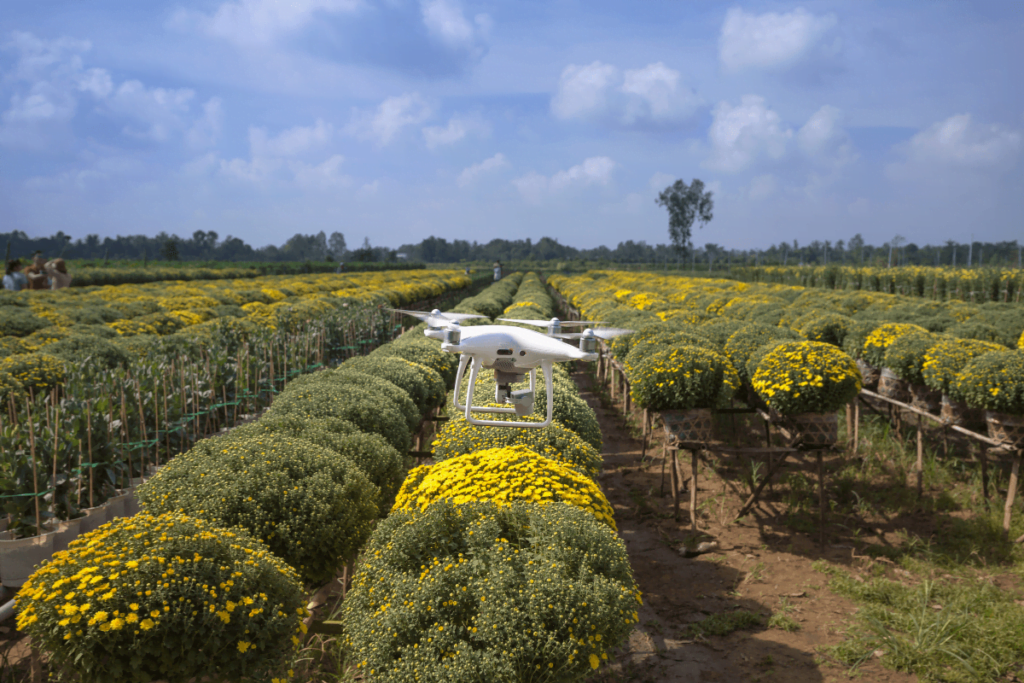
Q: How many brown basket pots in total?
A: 7